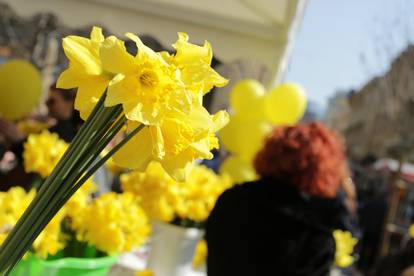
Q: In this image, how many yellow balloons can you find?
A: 5